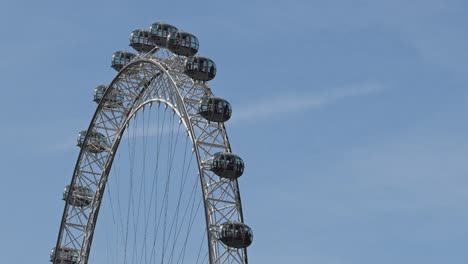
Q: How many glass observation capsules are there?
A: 12